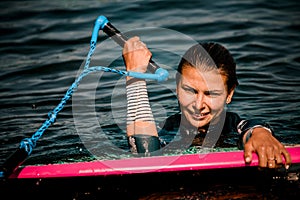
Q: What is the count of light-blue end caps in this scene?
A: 2